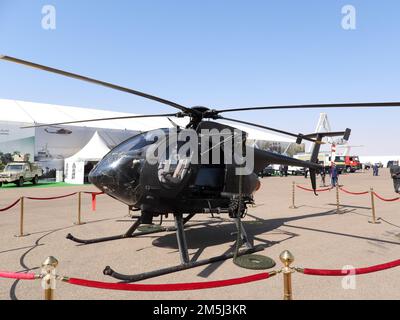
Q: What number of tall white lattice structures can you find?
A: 1